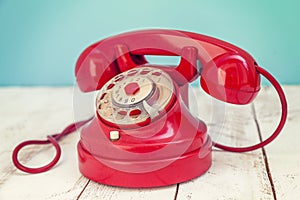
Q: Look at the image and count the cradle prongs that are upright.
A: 2